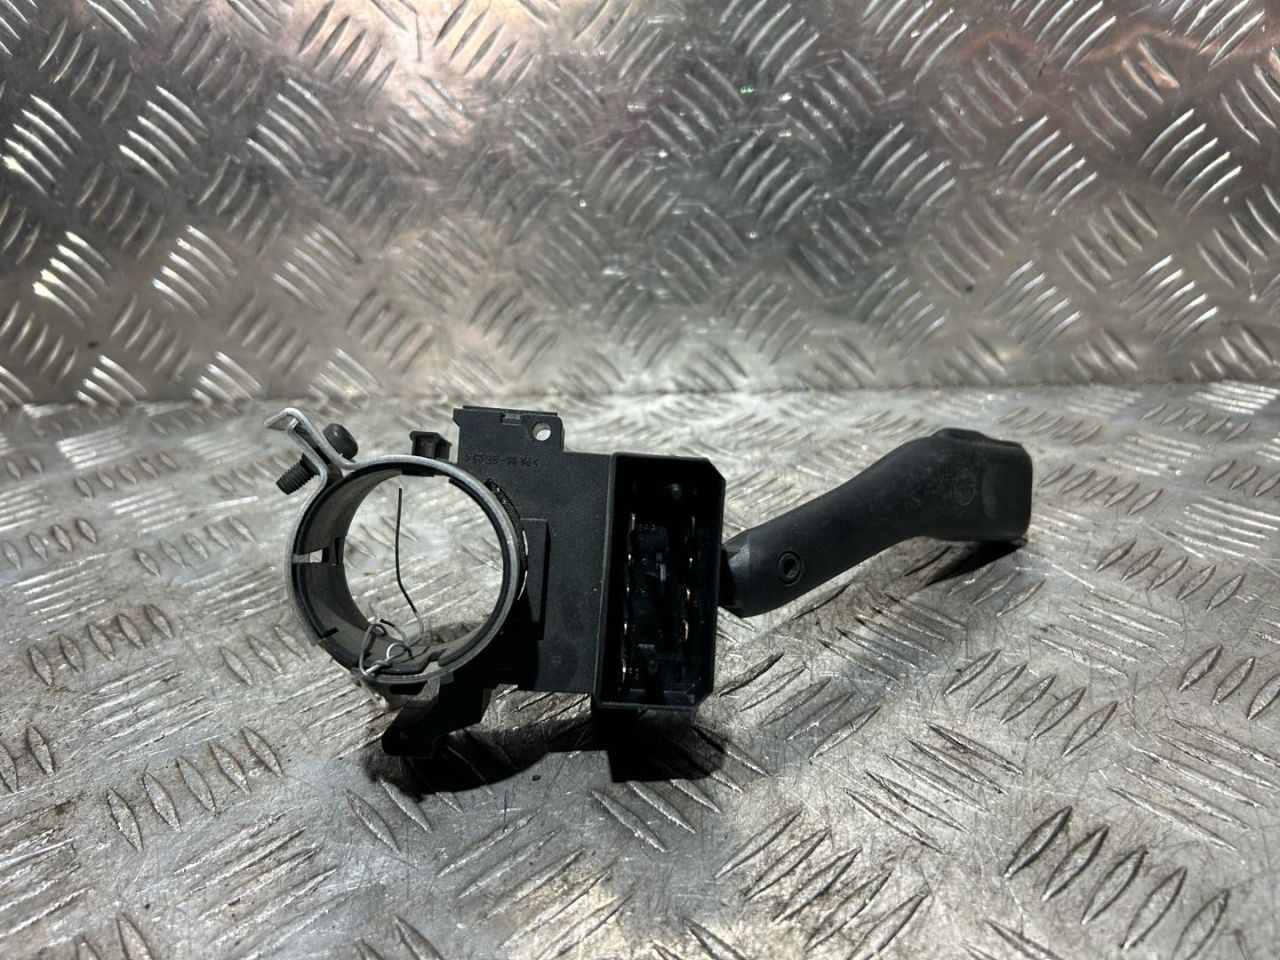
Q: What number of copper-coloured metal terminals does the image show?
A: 9